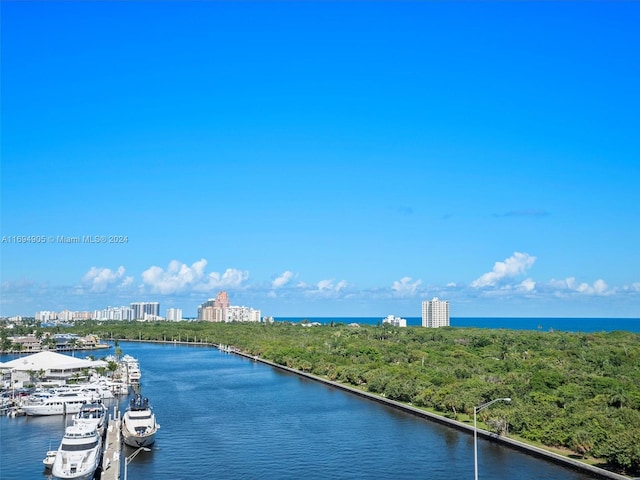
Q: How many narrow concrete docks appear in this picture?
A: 1